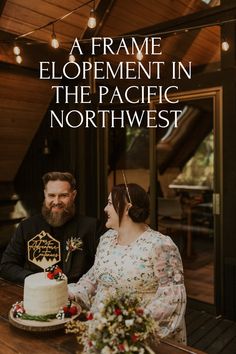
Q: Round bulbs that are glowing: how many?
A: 7